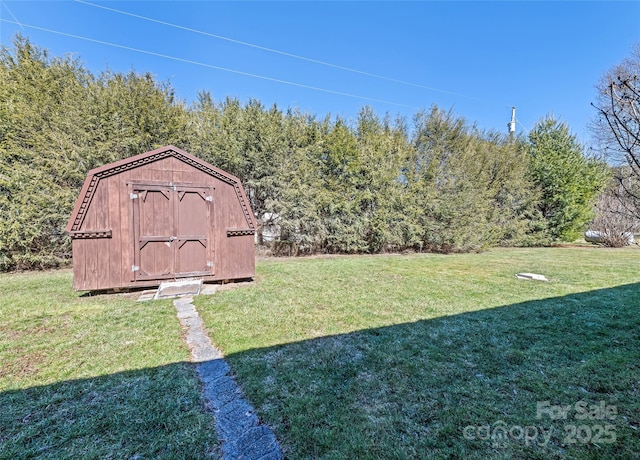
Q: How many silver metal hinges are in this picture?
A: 4